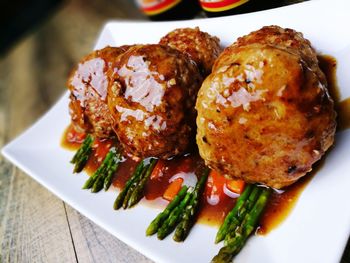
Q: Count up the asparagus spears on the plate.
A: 14